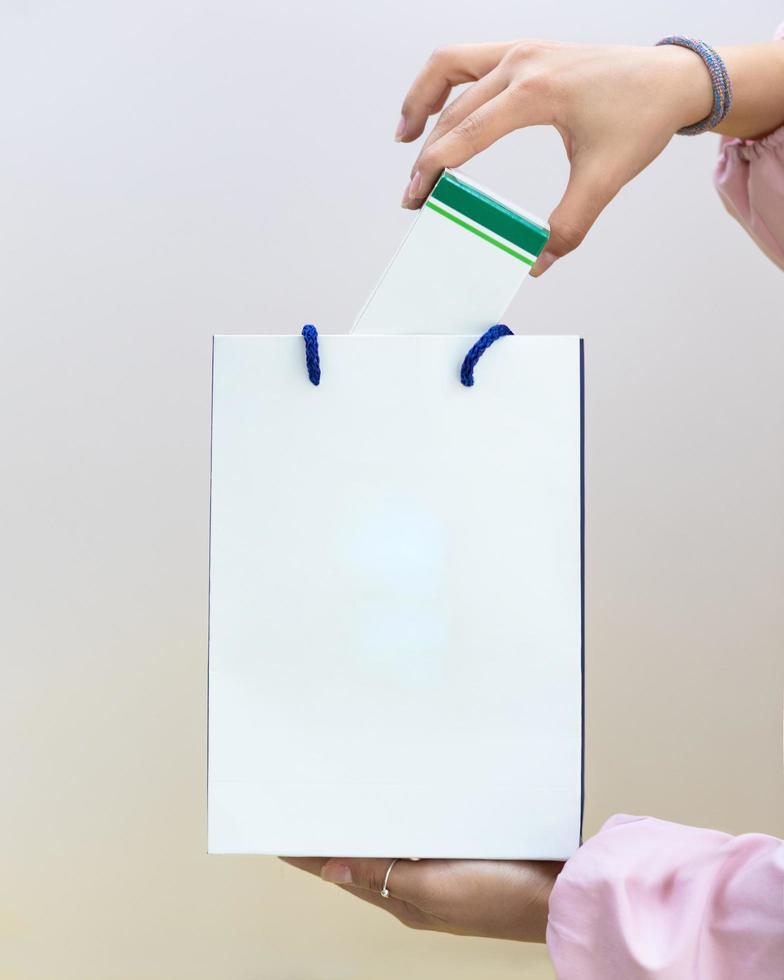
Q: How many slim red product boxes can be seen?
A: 0